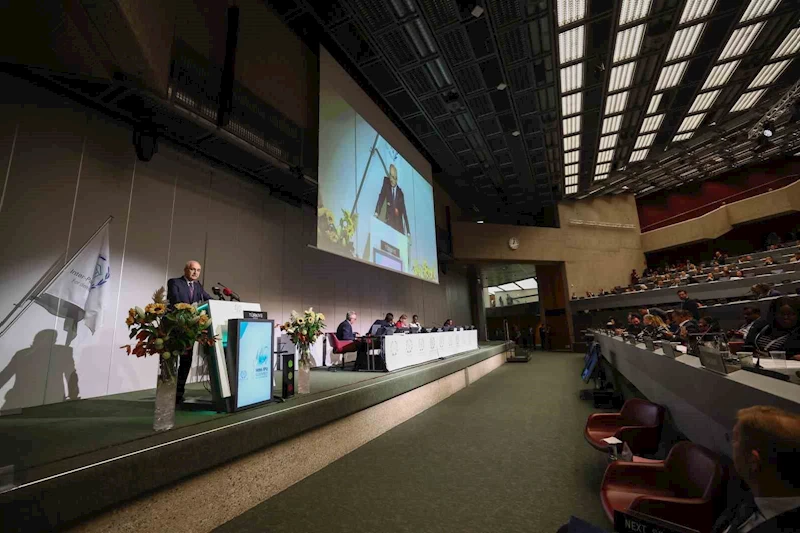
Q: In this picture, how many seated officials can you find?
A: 5